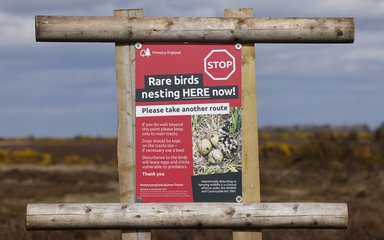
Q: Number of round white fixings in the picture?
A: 3